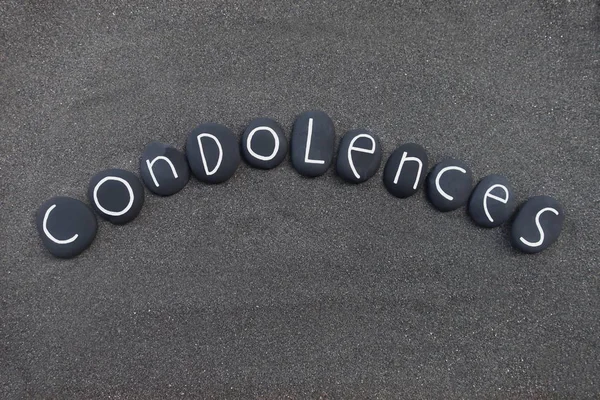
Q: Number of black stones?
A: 11